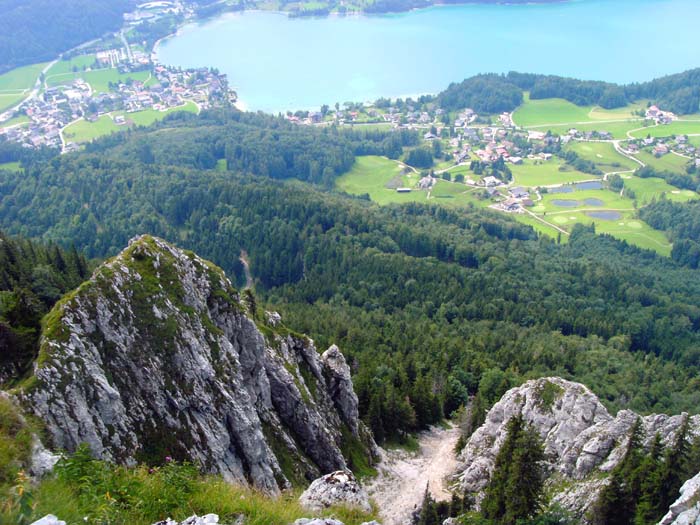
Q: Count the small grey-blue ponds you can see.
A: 5